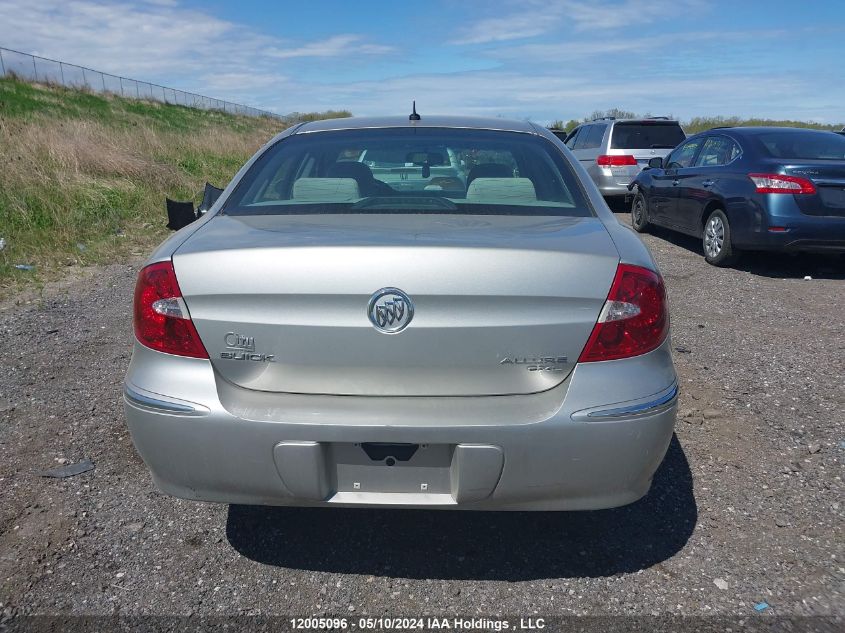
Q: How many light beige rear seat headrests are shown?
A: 2